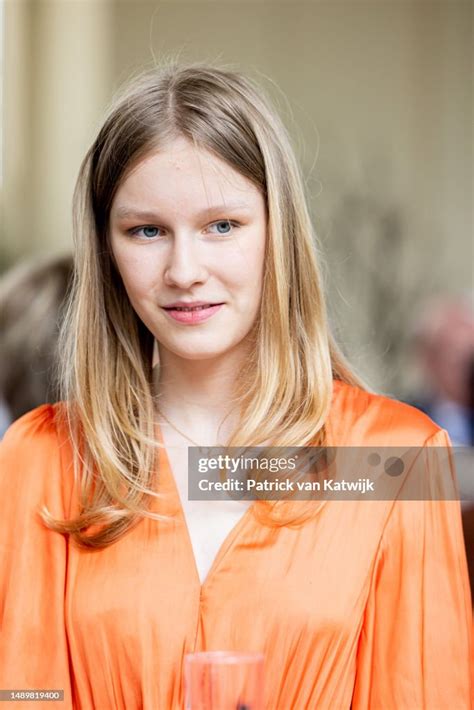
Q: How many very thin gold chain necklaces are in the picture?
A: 1